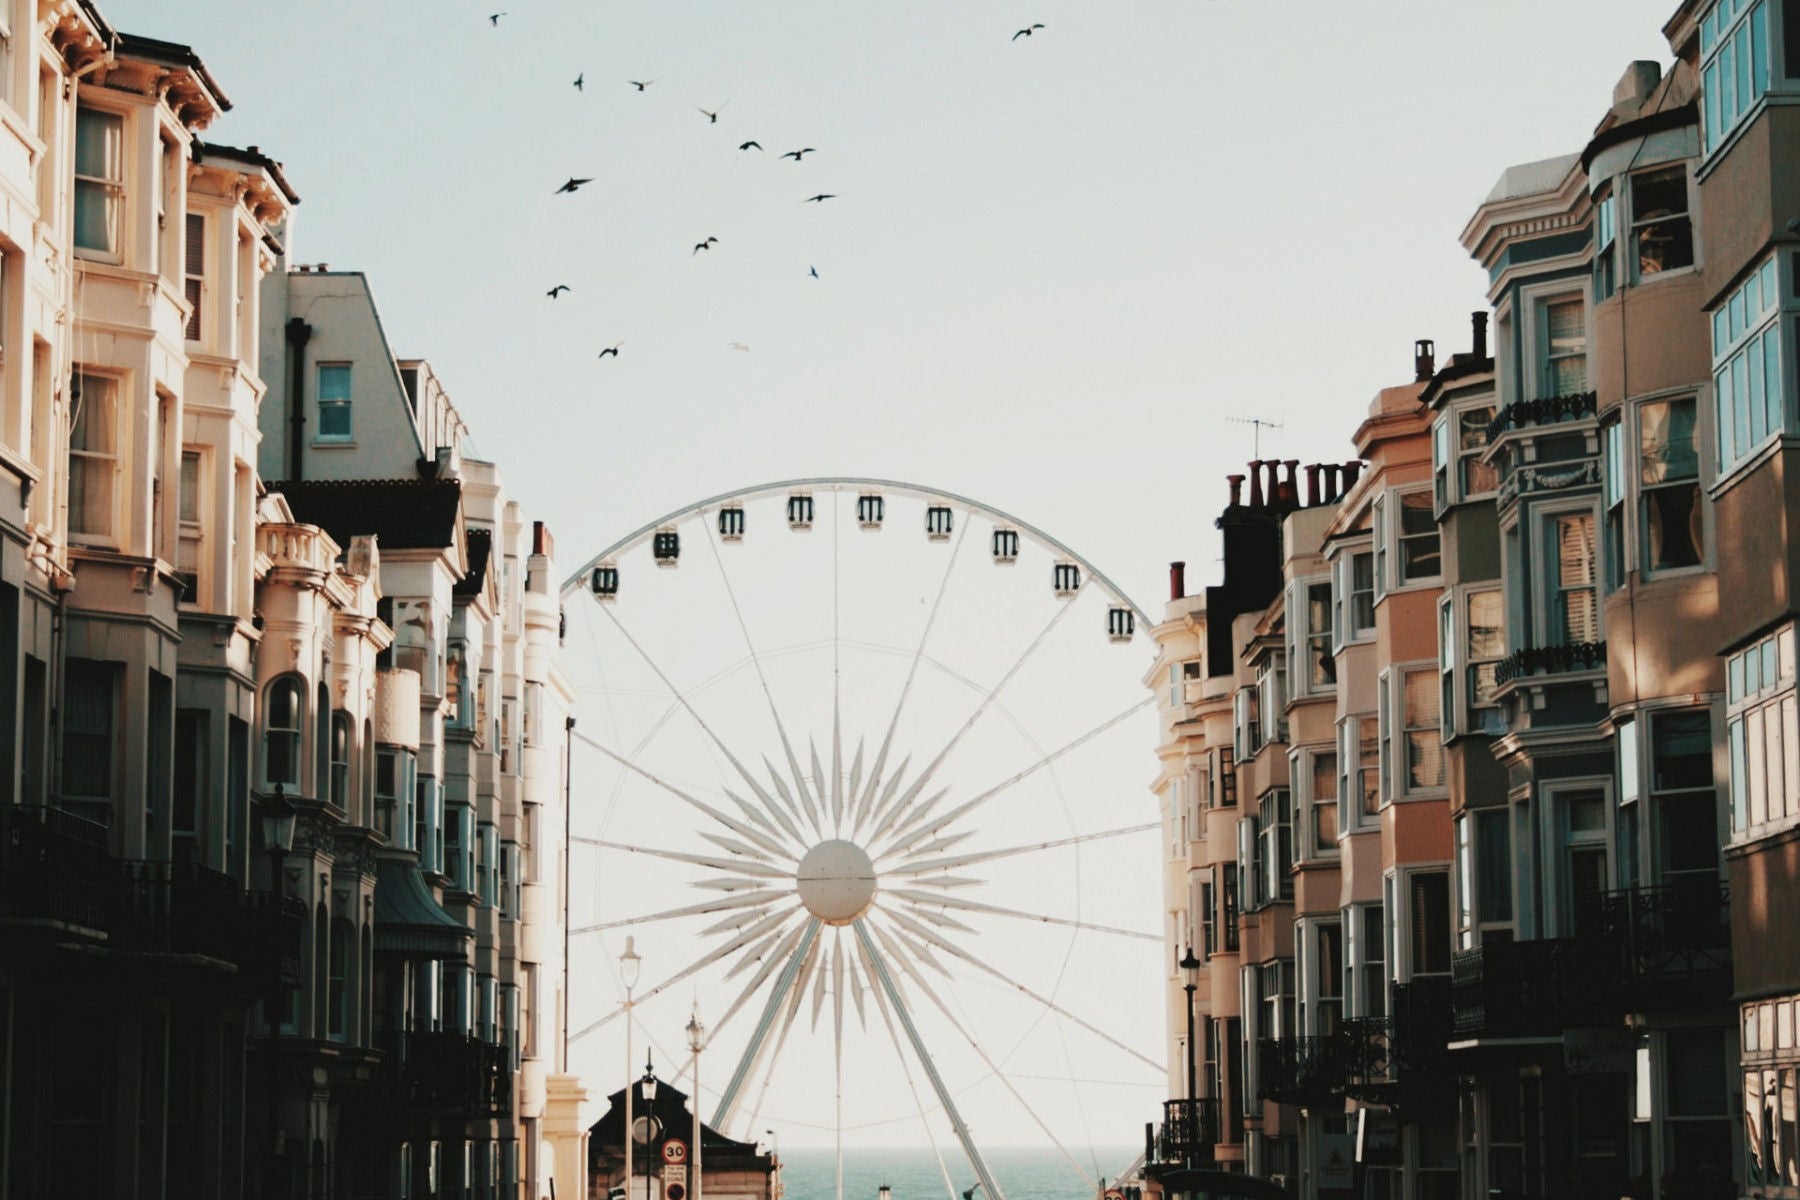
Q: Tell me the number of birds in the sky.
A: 14